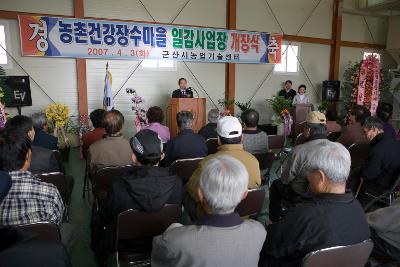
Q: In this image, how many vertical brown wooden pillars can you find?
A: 3